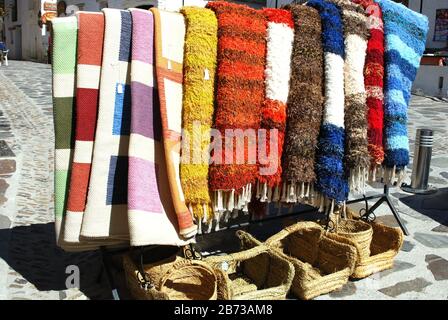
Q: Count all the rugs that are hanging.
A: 13